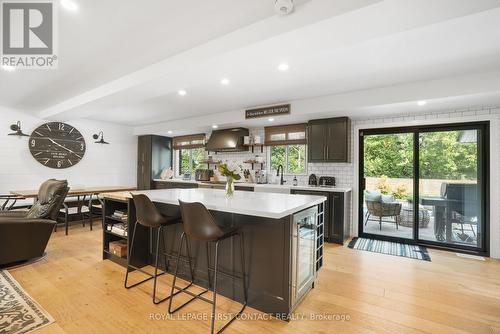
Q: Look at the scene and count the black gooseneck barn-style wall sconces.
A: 2